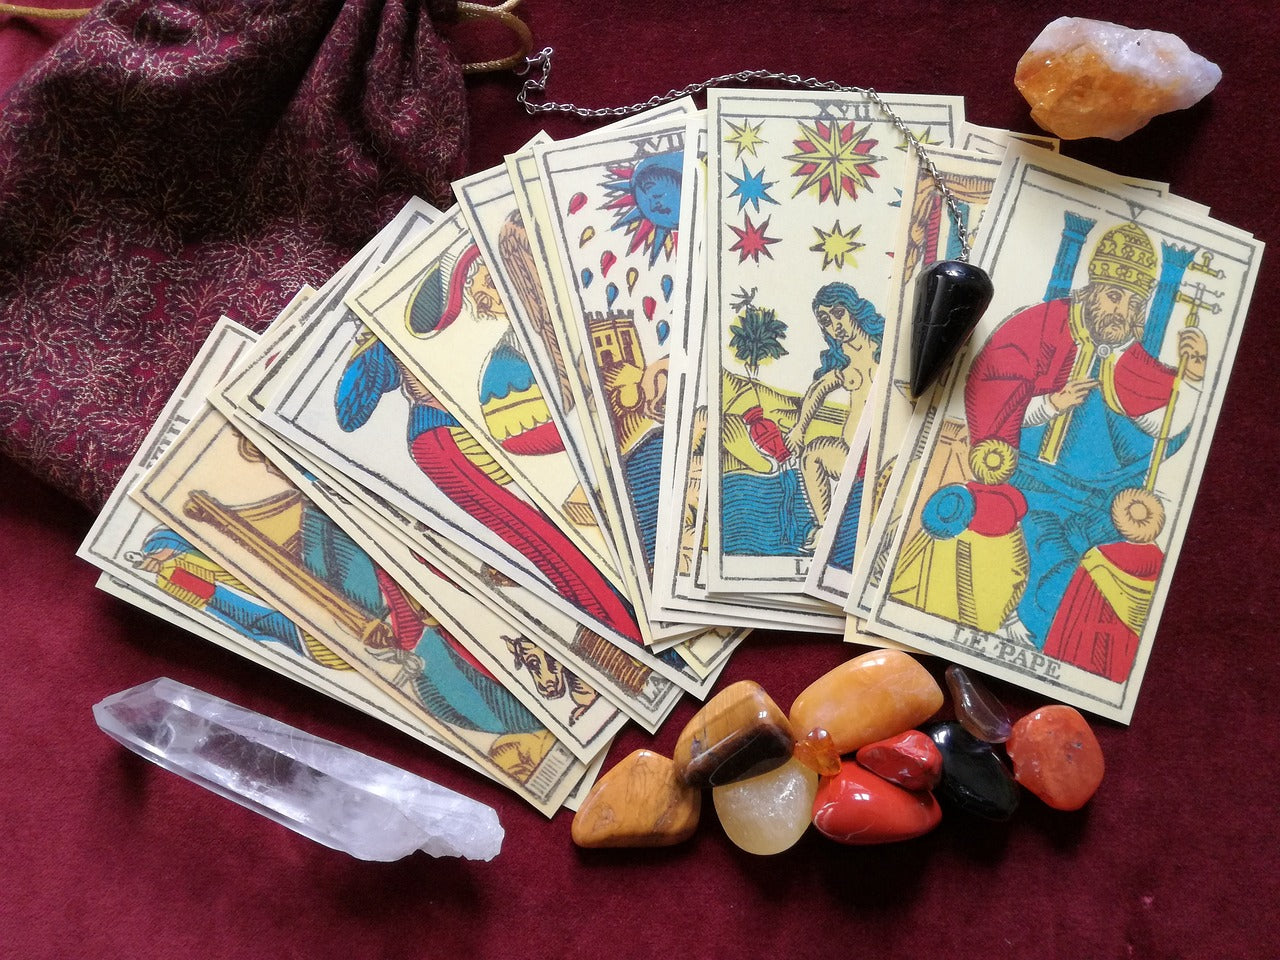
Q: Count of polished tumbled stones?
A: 10